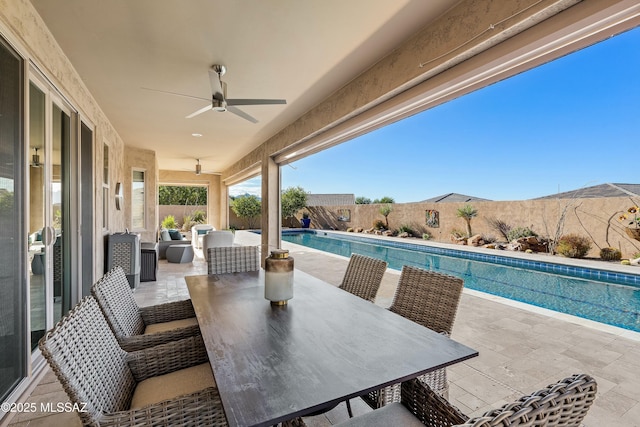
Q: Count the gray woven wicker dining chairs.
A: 6